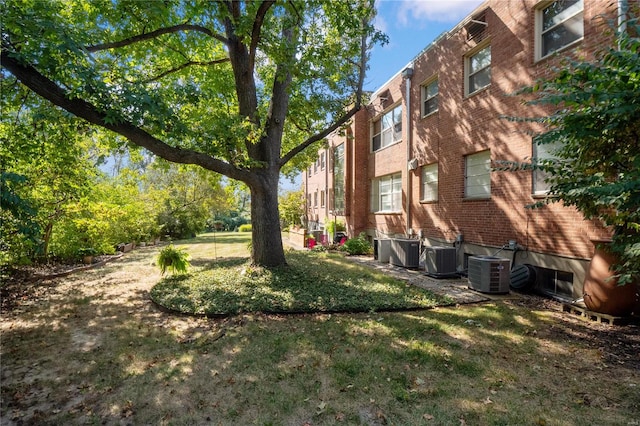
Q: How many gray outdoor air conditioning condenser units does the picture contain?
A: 4